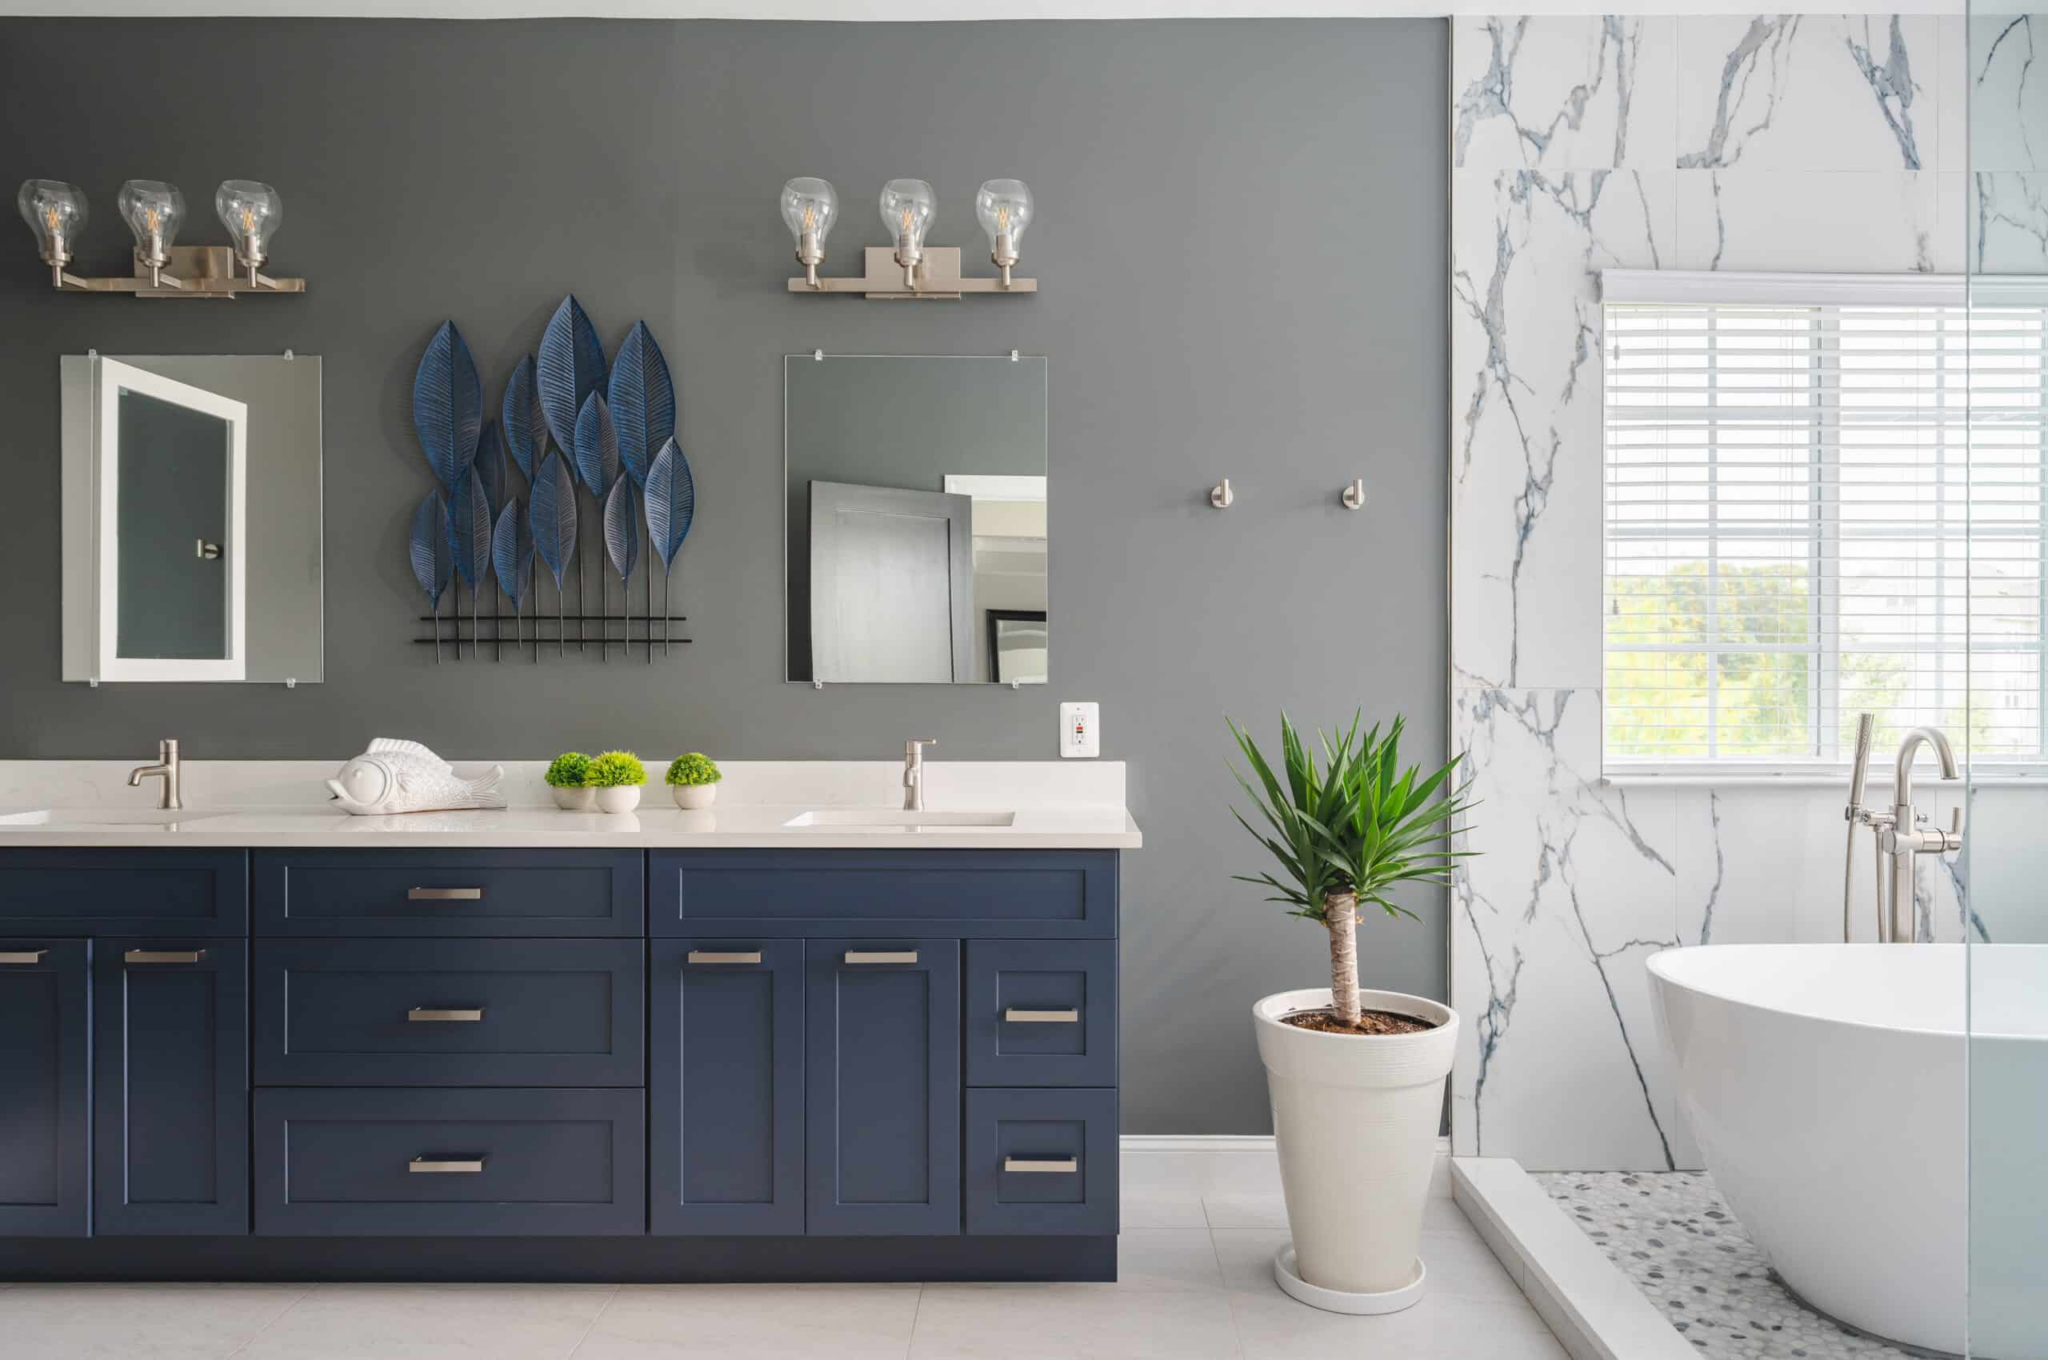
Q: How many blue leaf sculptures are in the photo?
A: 12